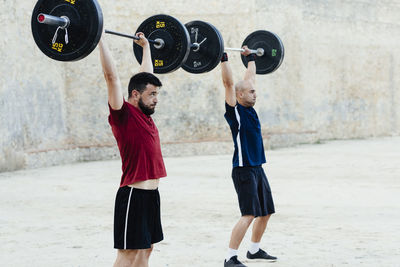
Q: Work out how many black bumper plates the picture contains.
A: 4